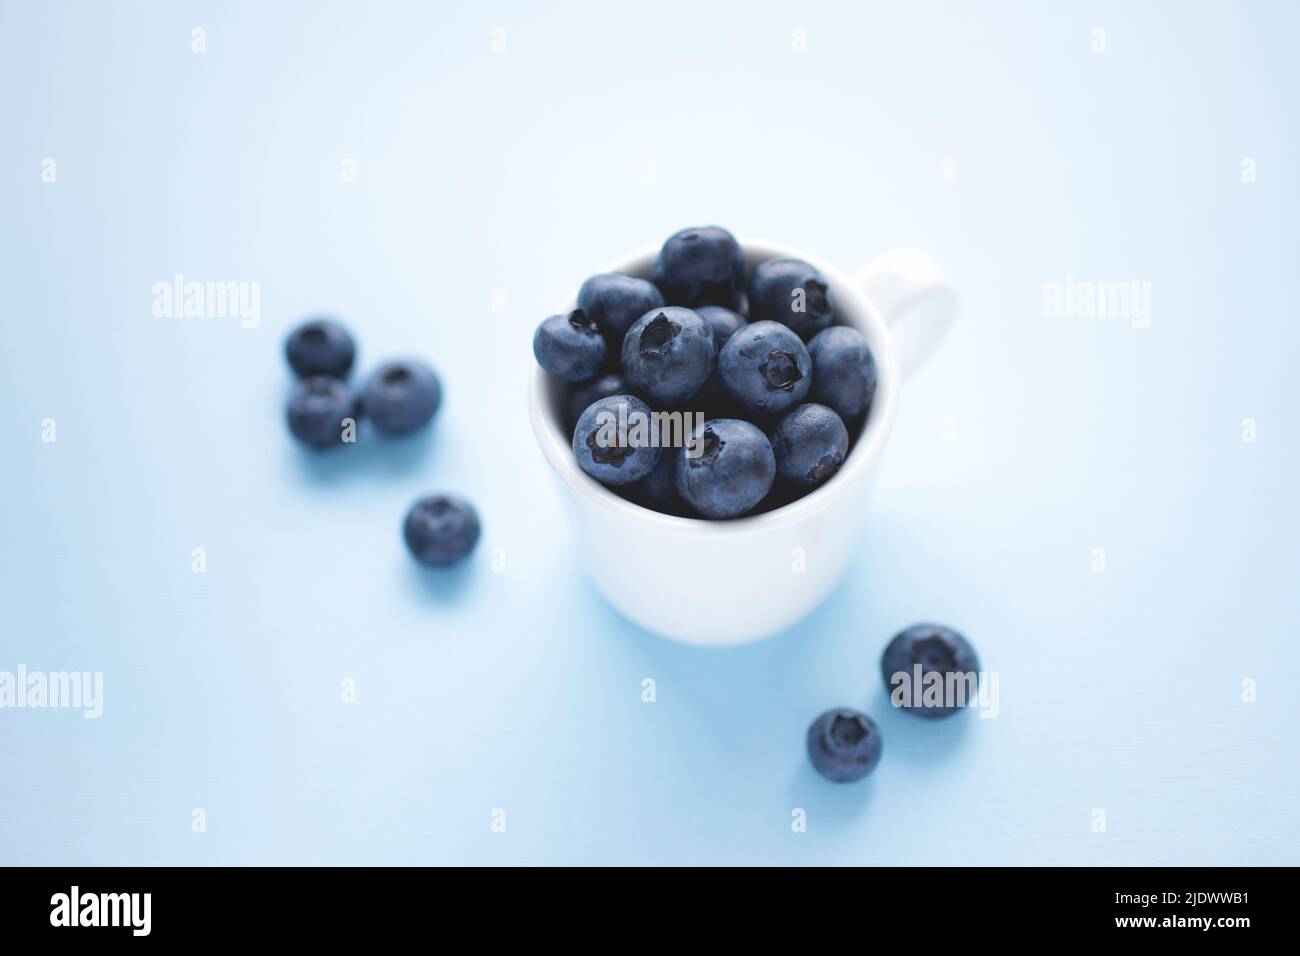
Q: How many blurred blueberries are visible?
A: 6